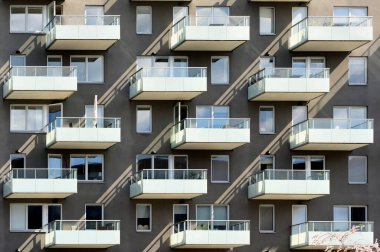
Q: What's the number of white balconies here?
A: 15